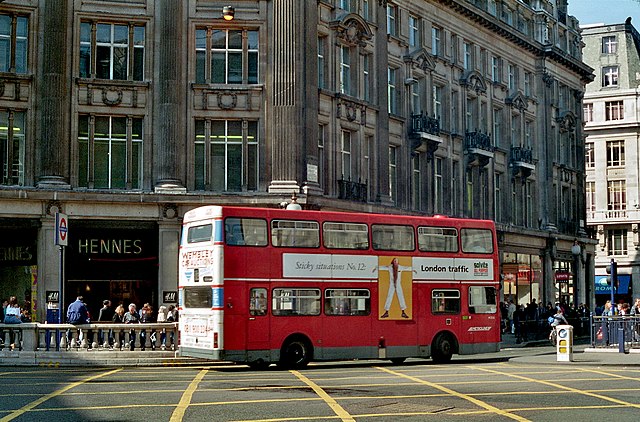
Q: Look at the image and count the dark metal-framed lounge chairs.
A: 0